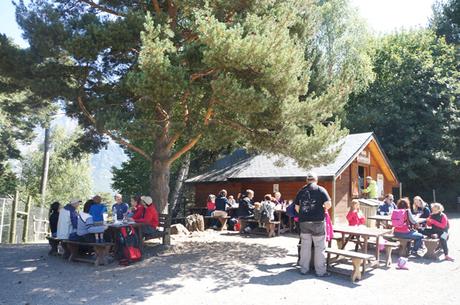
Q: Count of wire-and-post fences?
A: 1